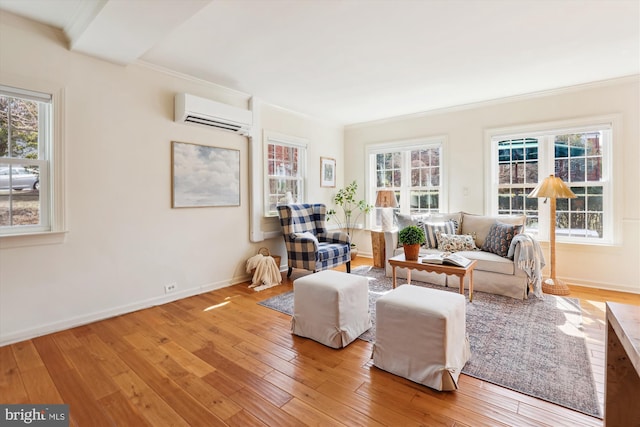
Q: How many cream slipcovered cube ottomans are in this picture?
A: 2